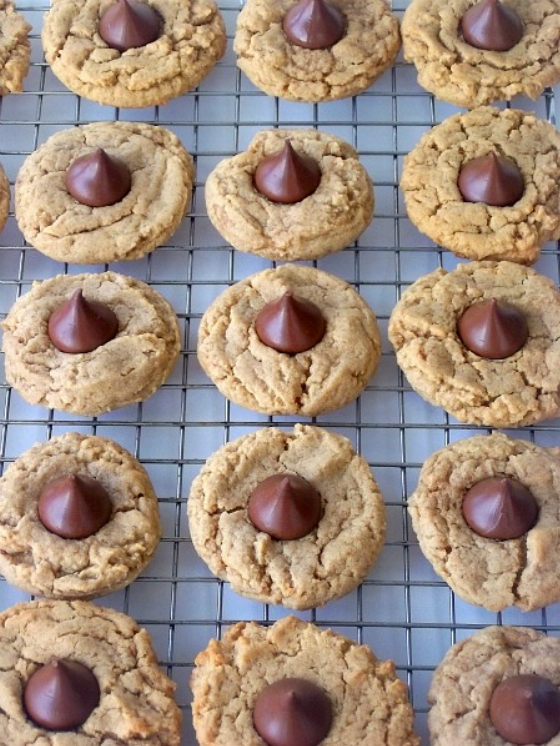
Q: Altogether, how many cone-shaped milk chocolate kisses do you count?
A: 15